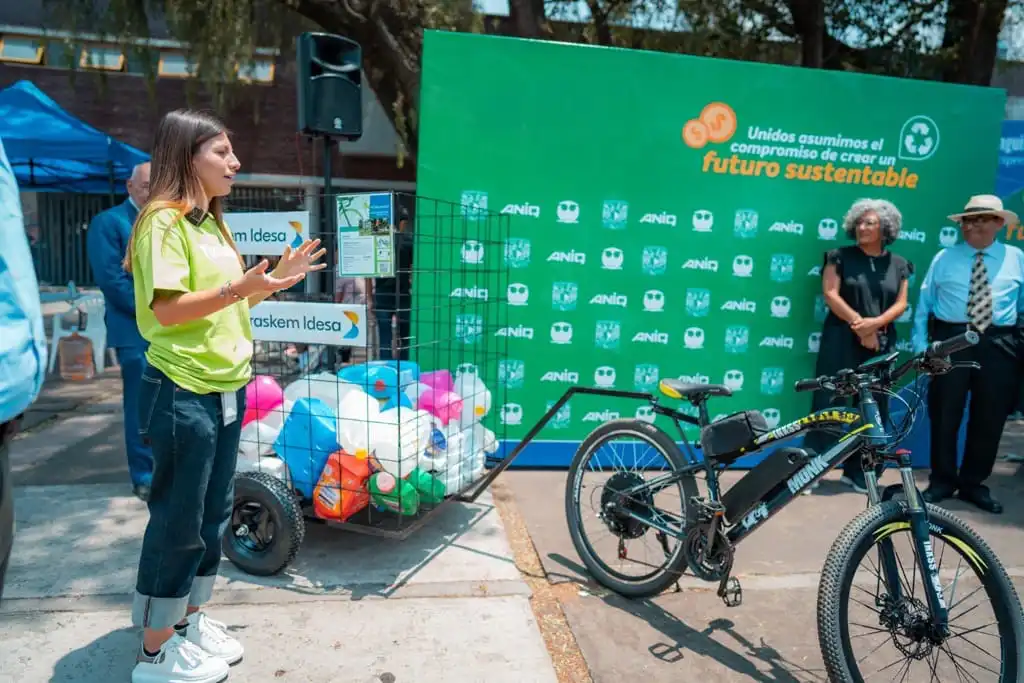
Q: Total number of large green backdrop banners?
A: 1